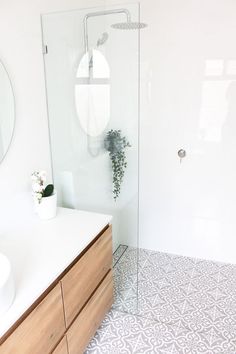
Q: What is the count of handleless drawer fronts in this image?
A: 4